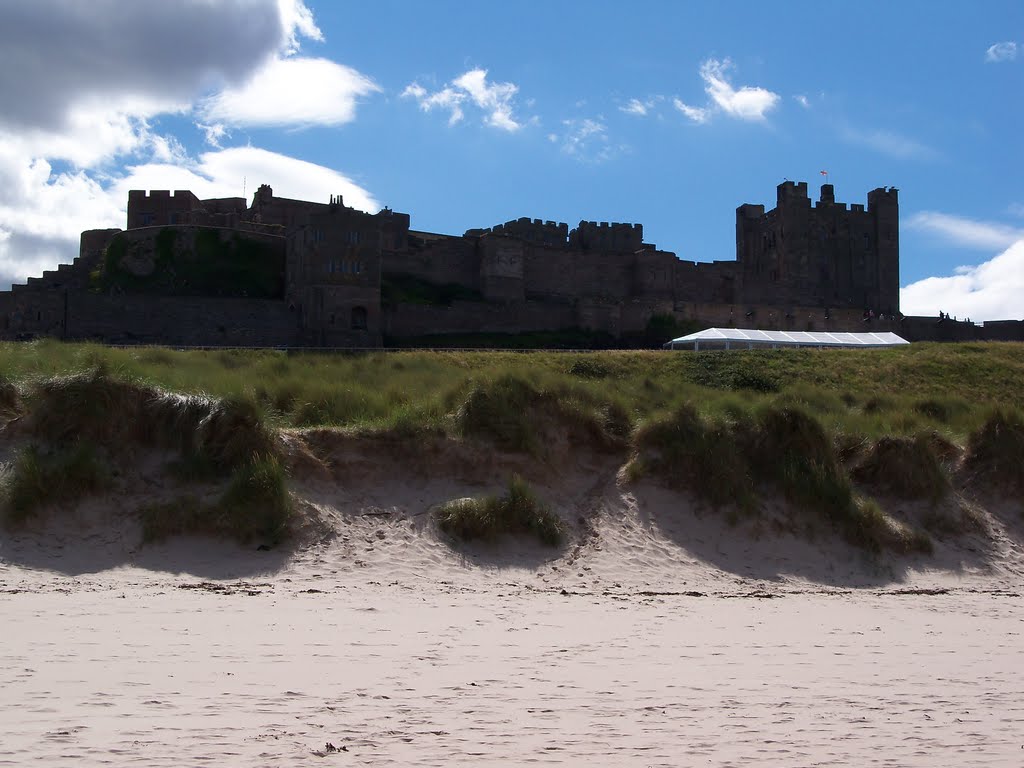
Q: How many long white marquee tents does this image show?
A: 1